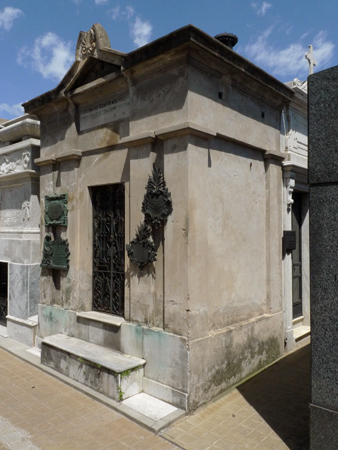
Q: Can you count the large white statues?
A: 0